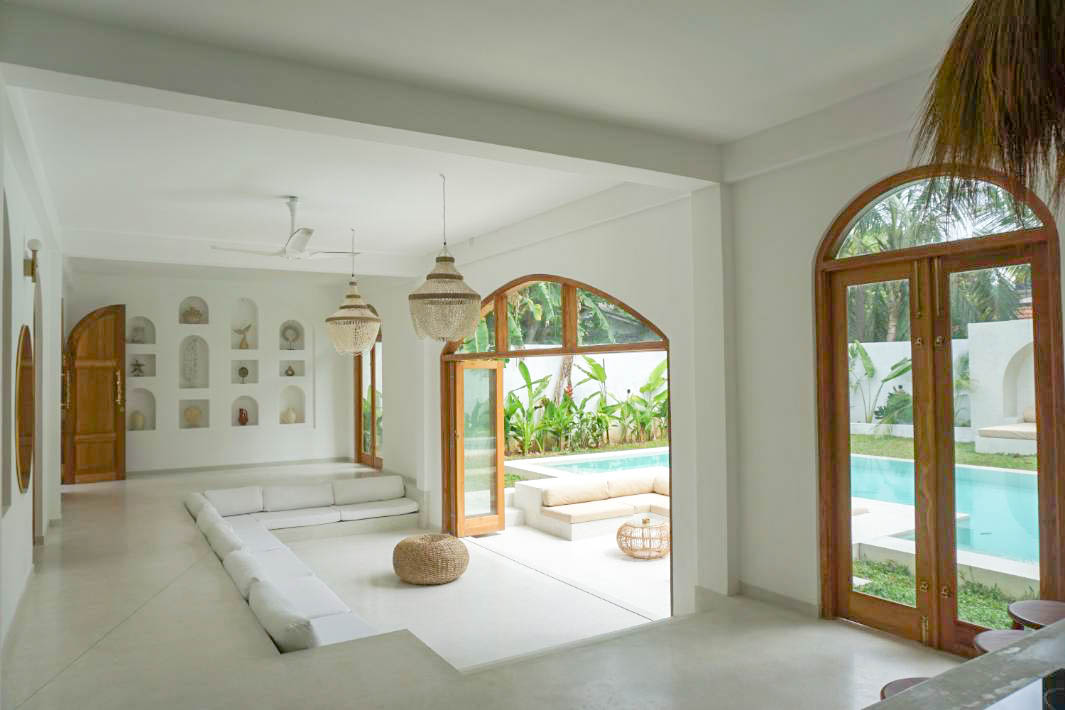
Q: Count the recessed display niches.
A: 12